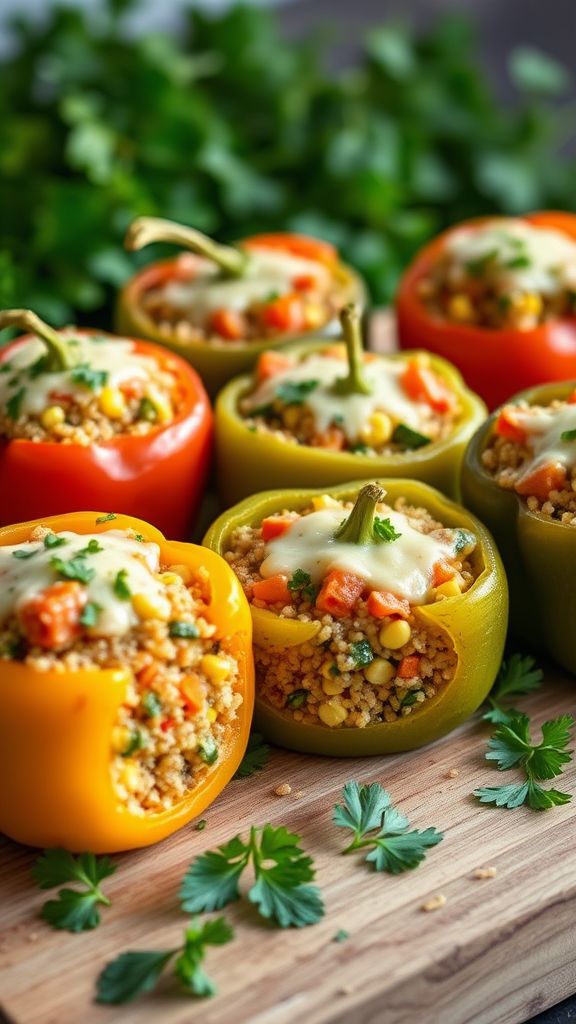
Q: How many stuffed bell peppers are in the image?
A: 7